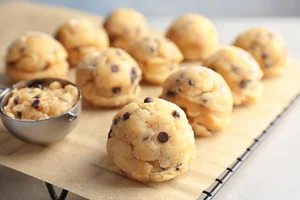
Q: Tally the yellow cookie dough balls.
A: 10